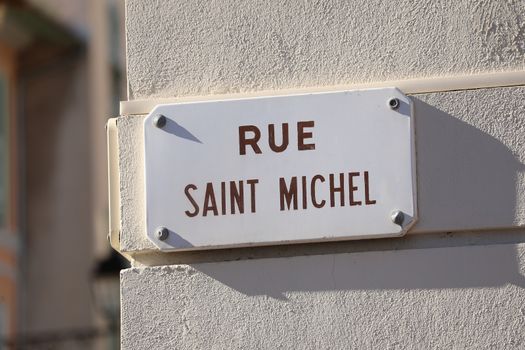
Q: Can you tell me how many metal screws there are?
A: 4